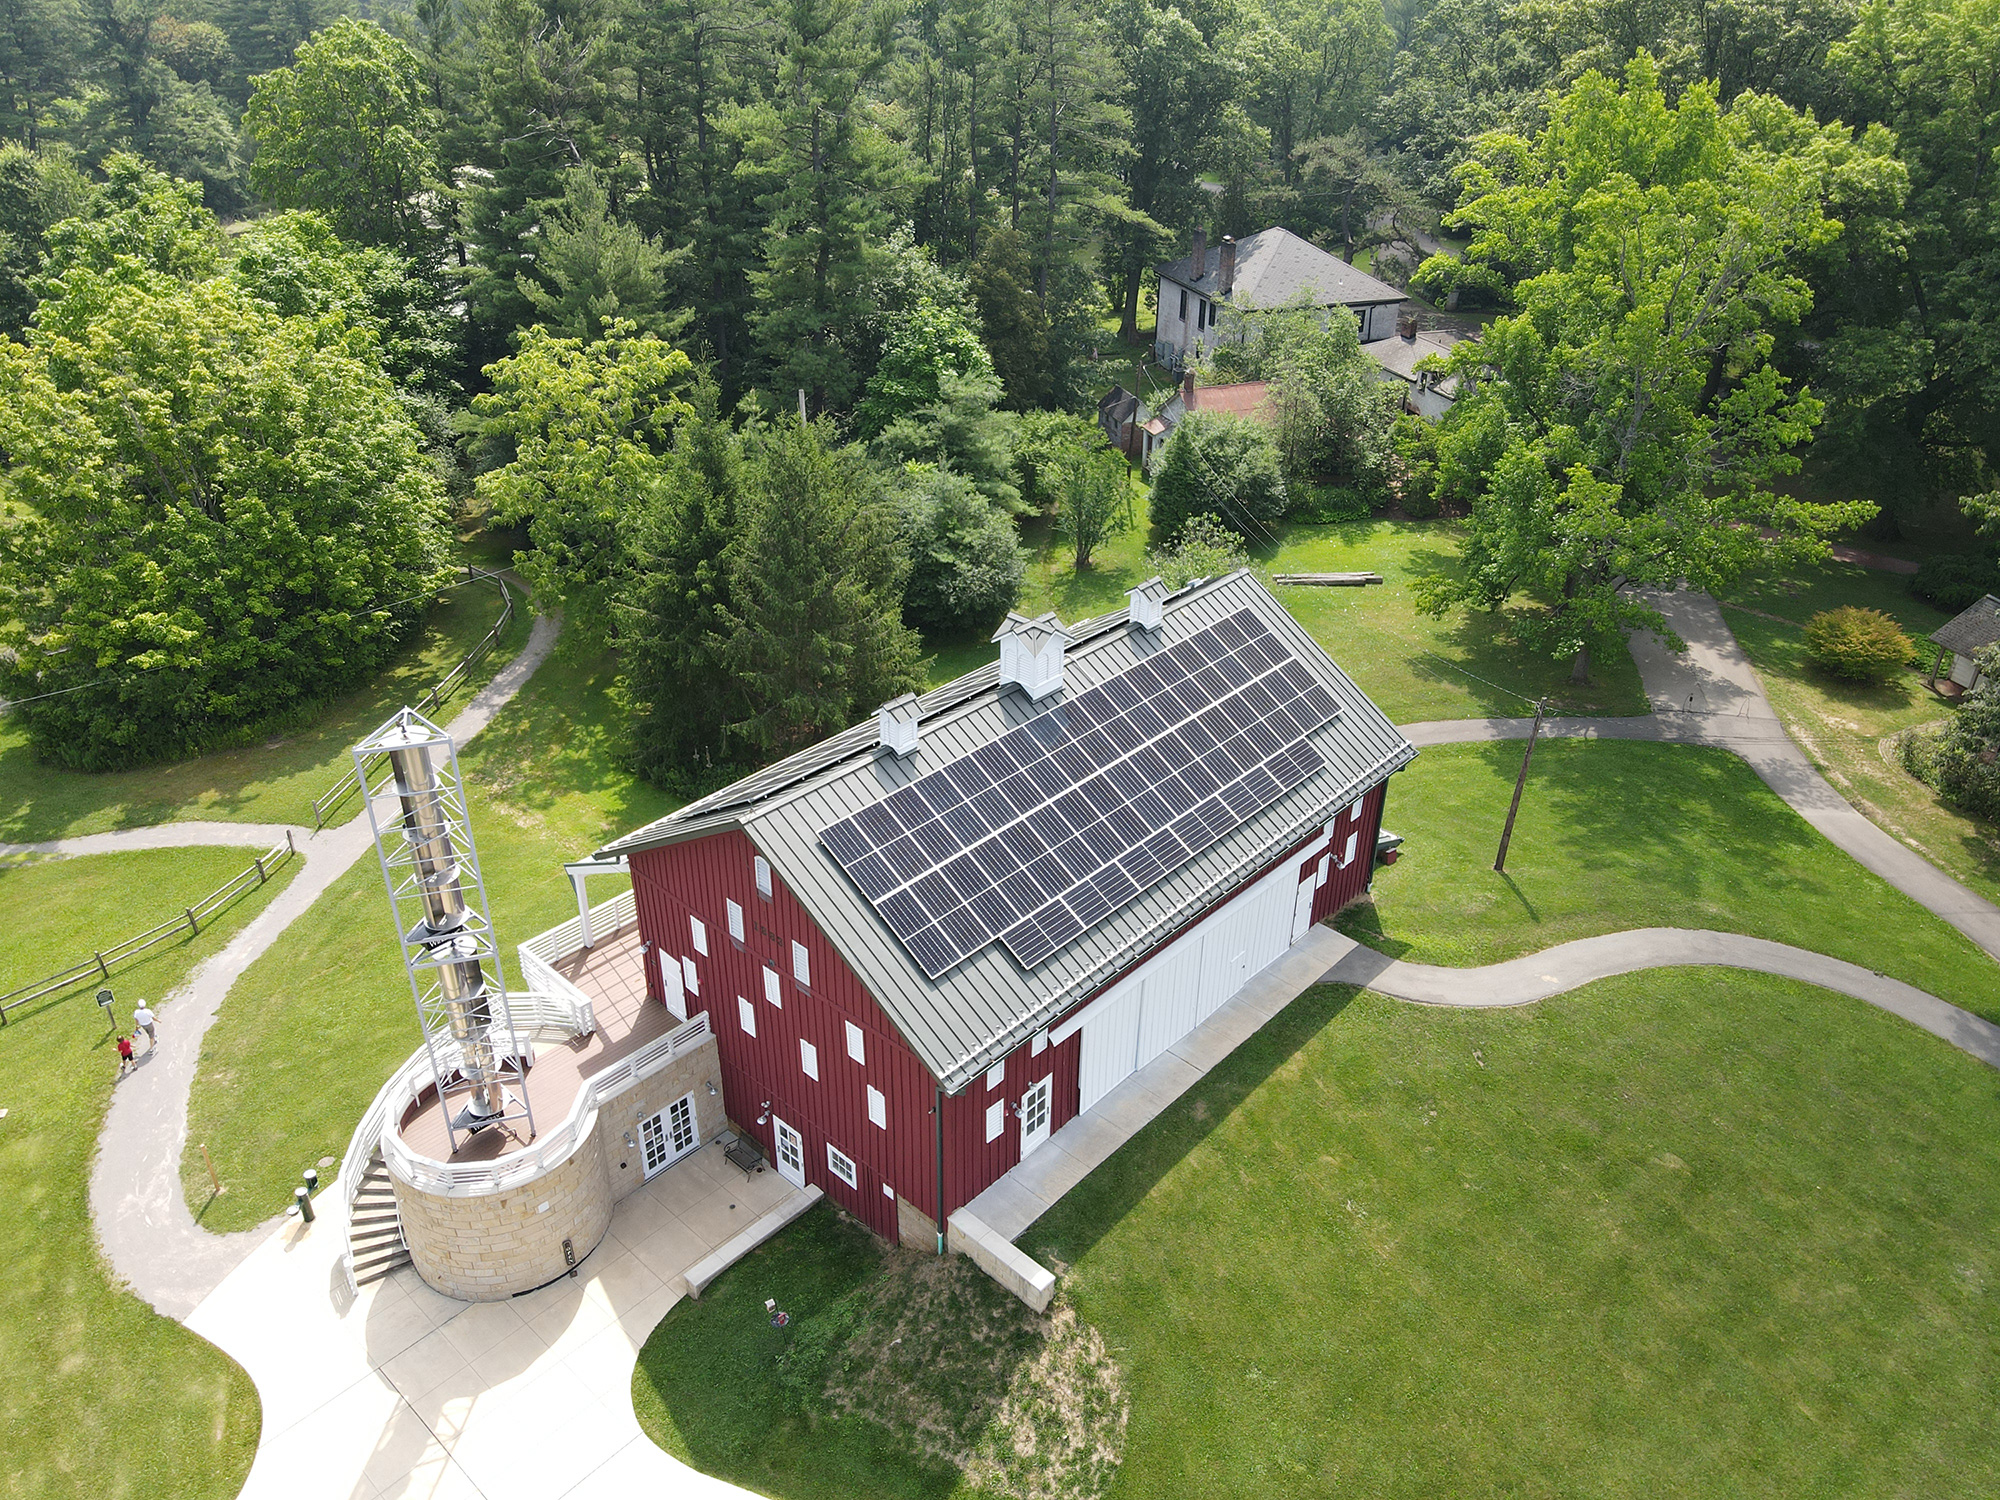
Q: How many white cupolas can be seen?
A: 3